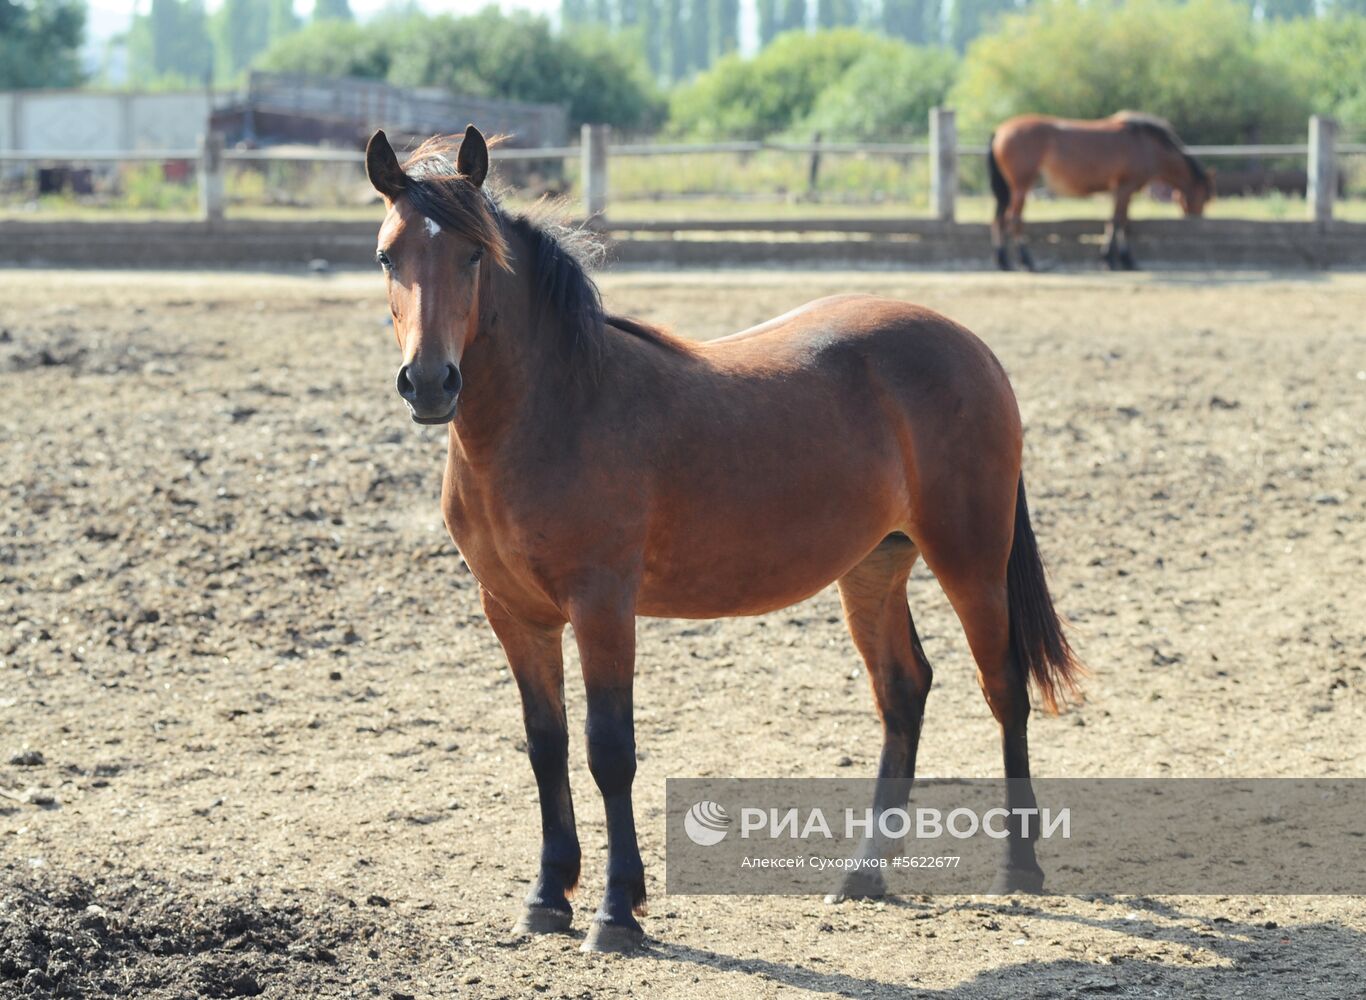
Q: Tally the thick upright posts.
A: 4